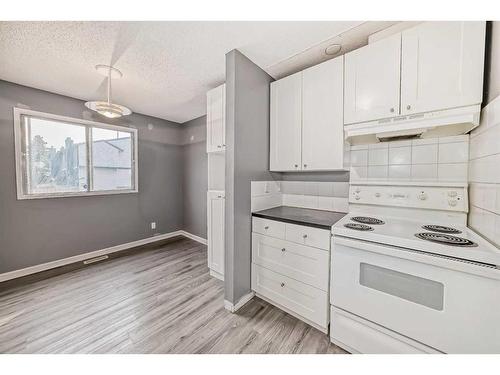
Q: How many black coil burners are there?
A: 4